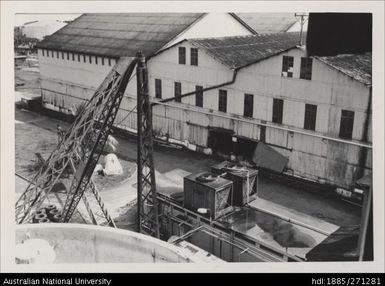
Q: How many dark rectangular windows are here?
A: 12